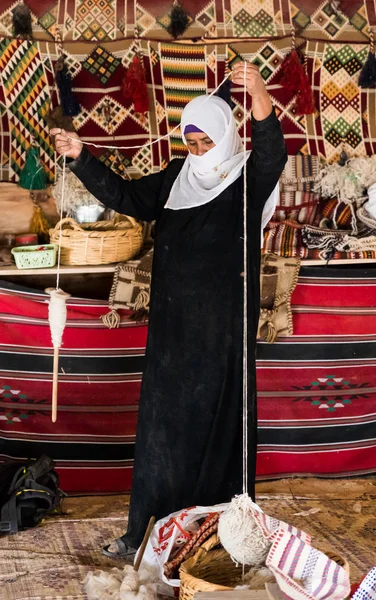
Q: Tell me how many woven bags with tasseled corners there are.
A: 2